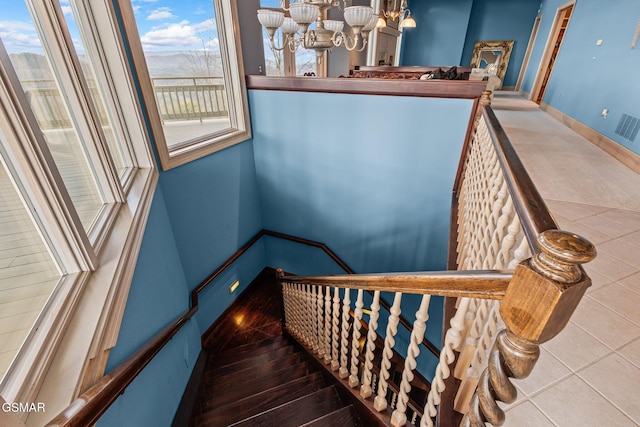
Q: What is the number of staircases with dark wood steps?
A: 1